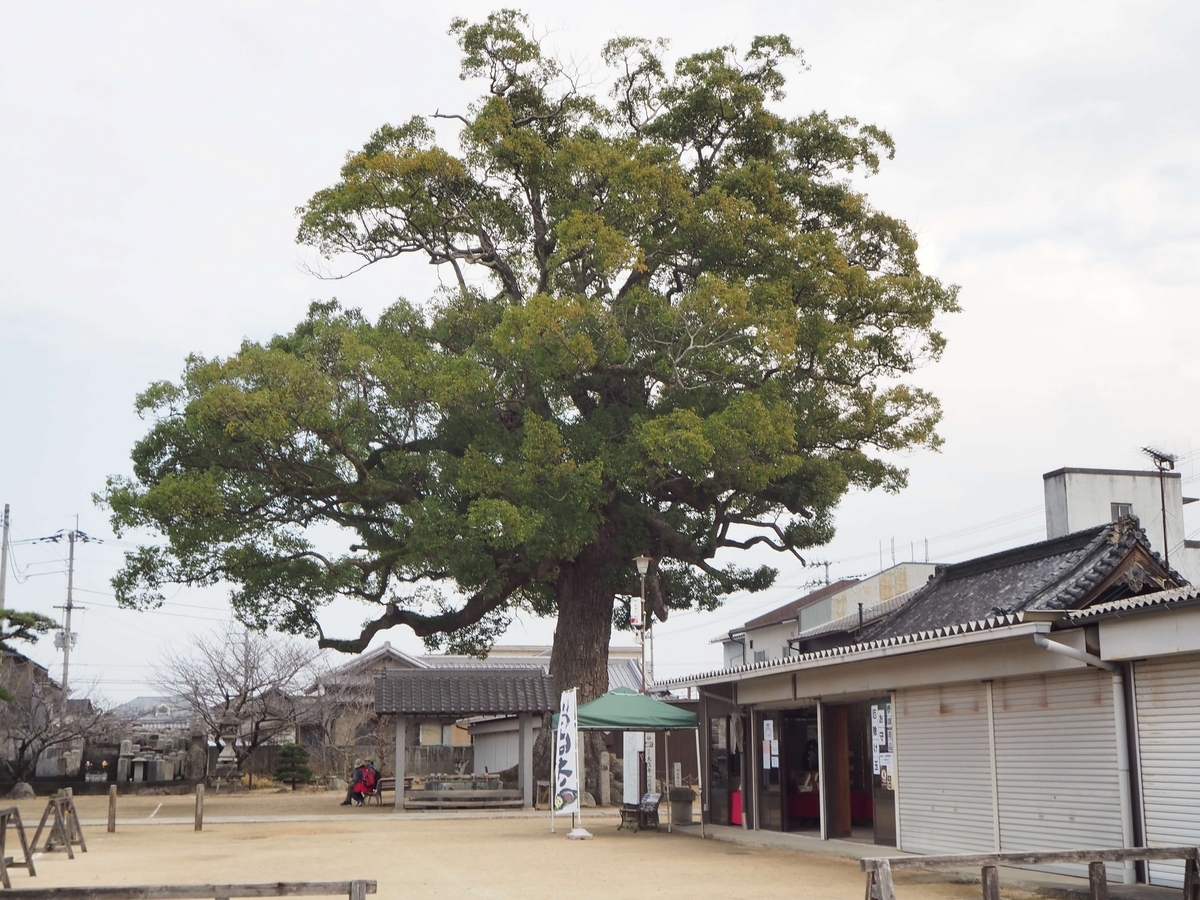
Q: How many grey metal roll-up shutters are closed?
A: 3